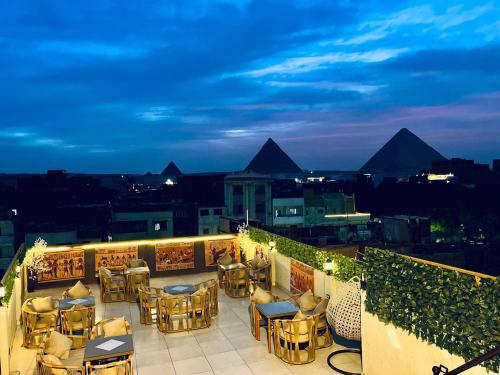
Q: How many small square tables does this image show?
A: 6